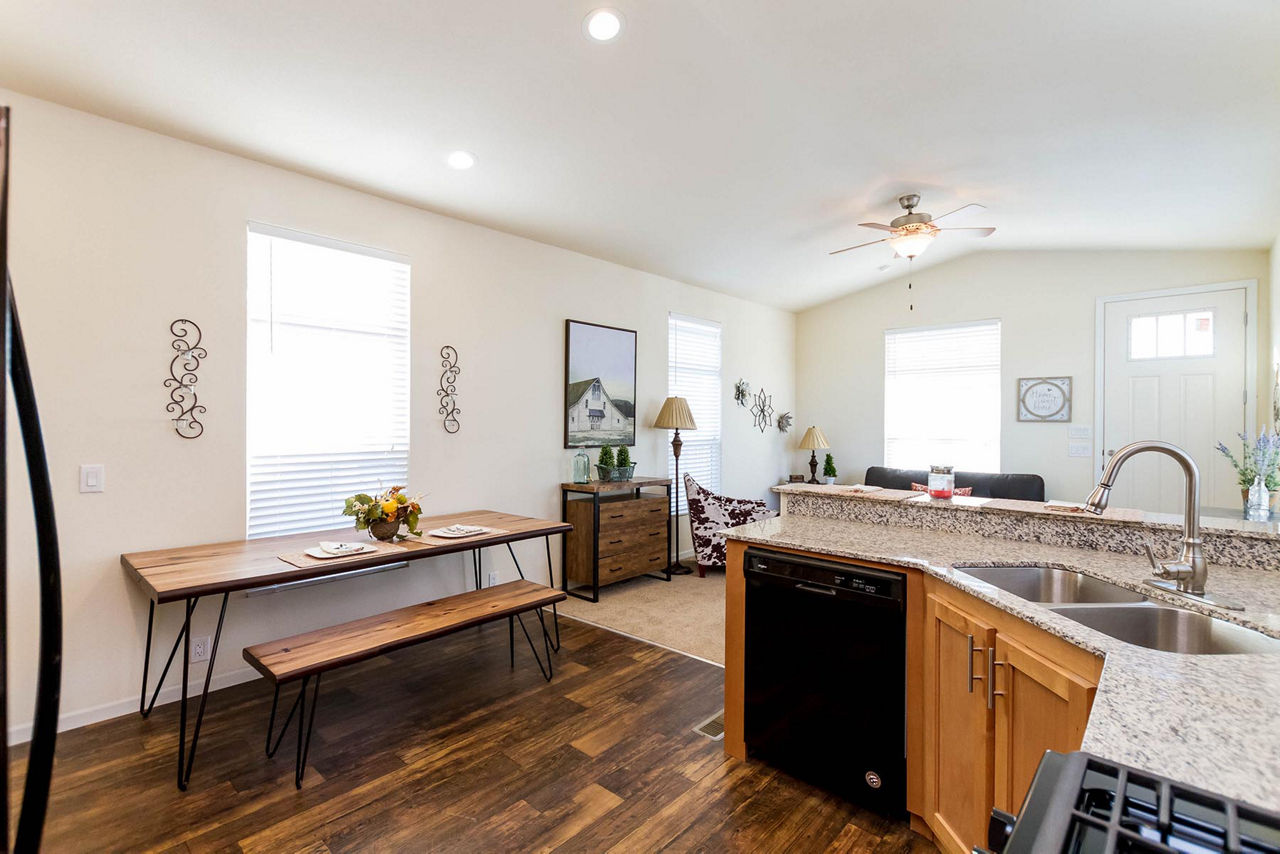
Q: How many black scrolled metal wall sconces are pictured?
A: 2